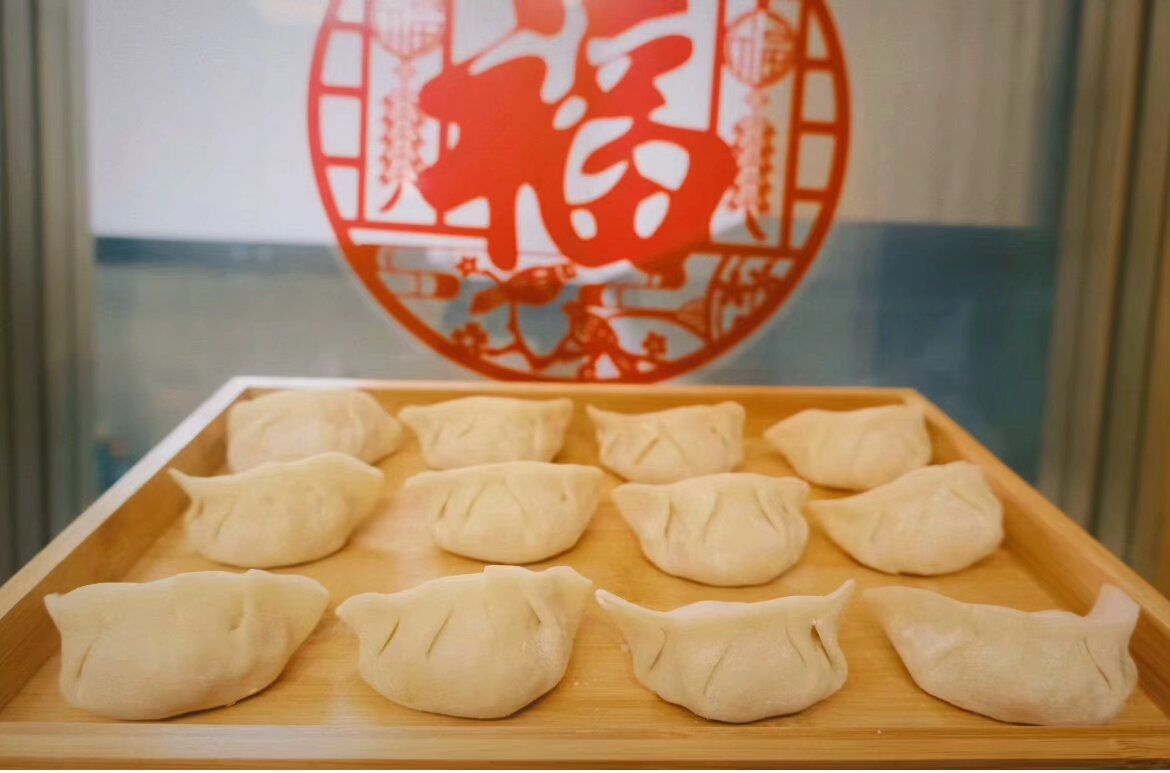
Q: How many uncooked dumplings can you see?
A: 12